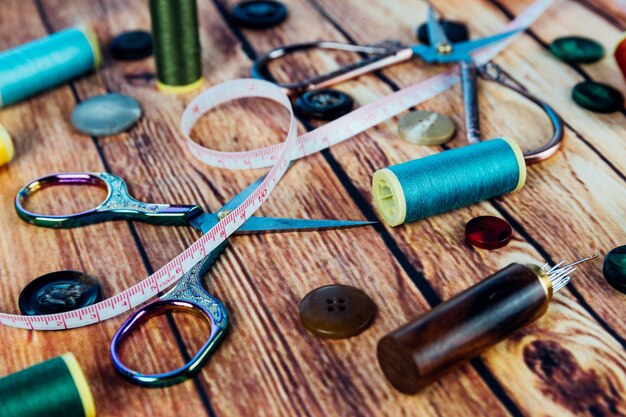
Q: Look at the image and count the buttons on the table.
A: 12